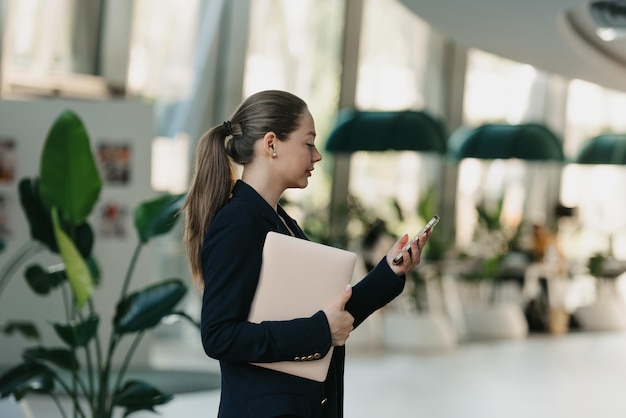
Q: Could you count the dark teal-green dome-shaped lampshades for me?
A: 3